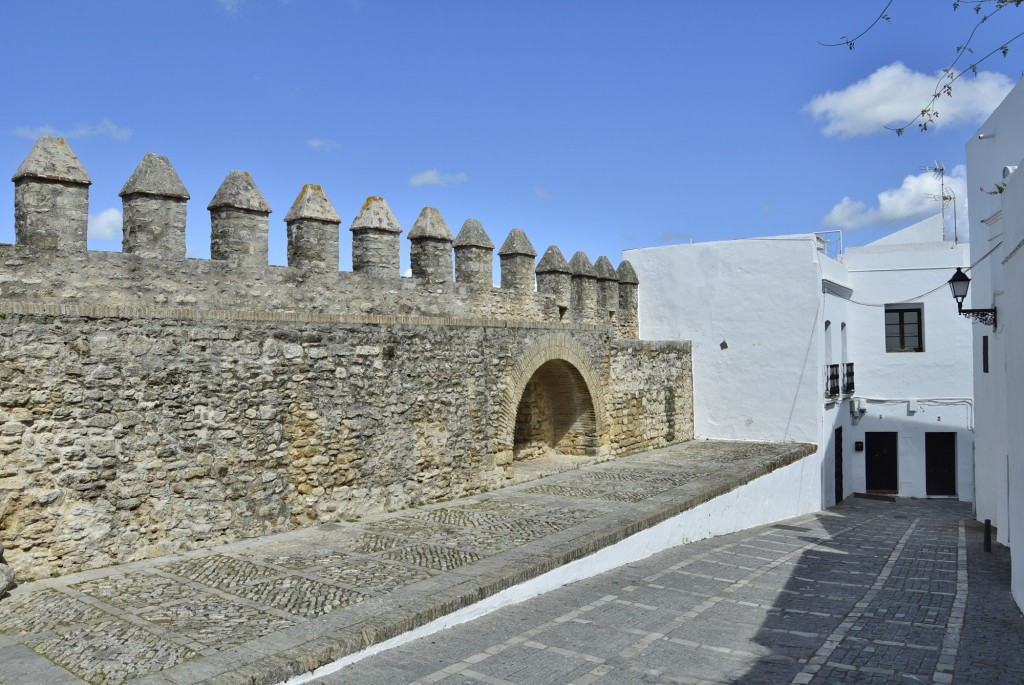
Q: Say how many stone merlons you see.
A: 12